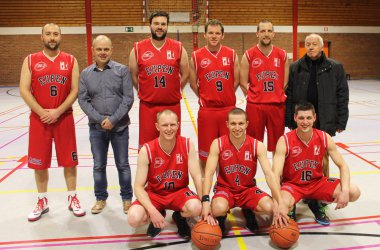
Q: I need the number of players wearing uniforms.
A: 7